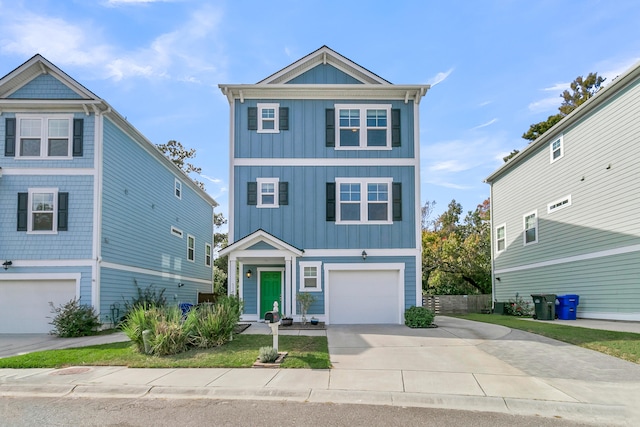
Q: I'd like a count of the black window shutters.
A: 12